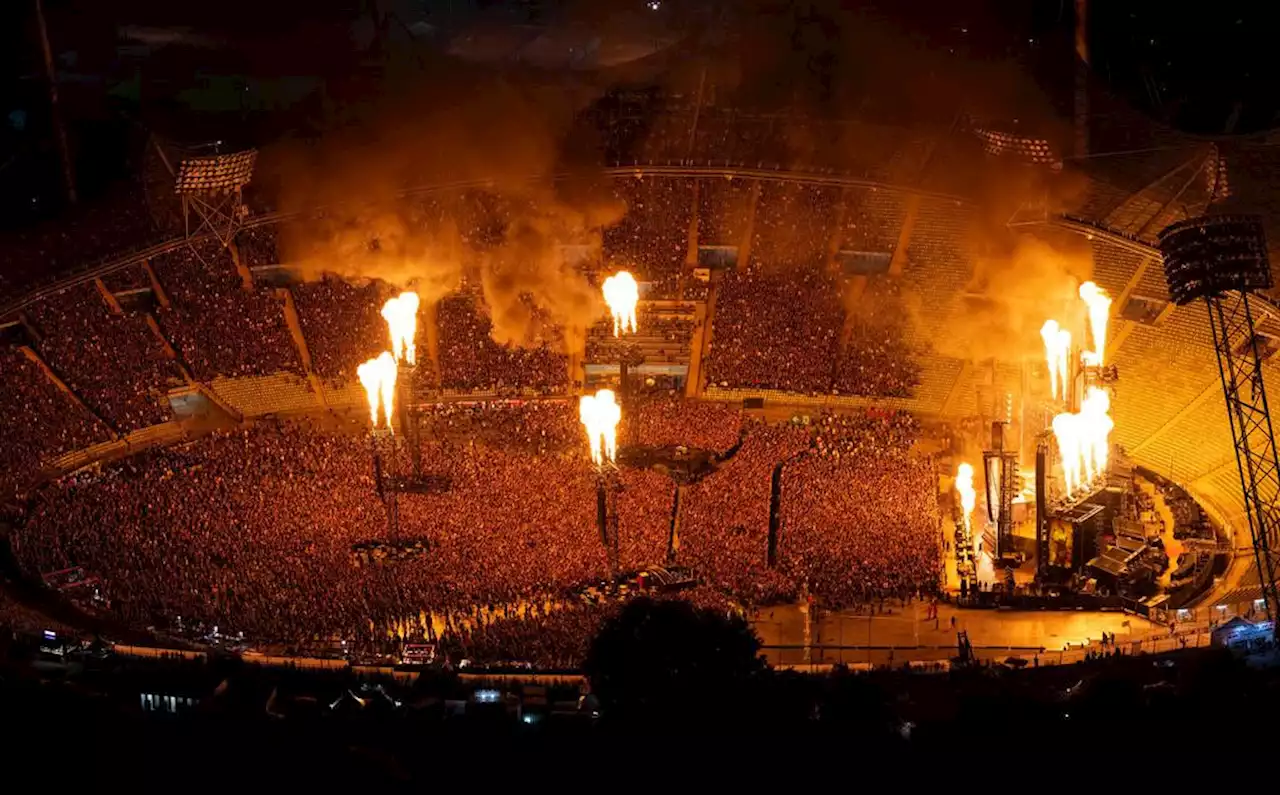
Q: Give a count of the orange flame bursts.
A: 8